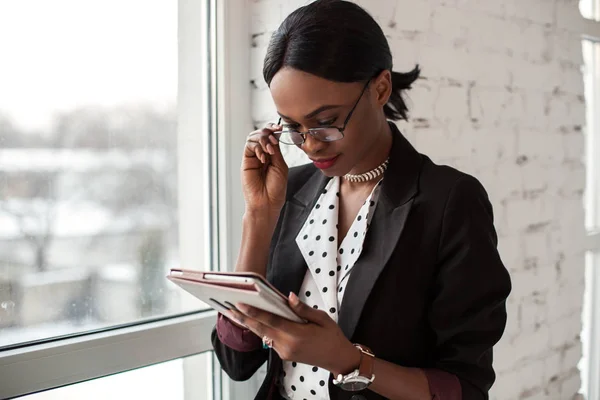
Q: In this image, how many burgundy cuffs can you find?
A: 2